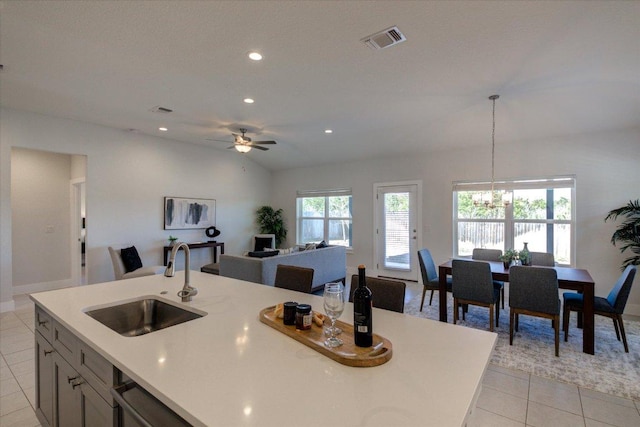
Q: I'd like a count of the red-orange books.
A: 0